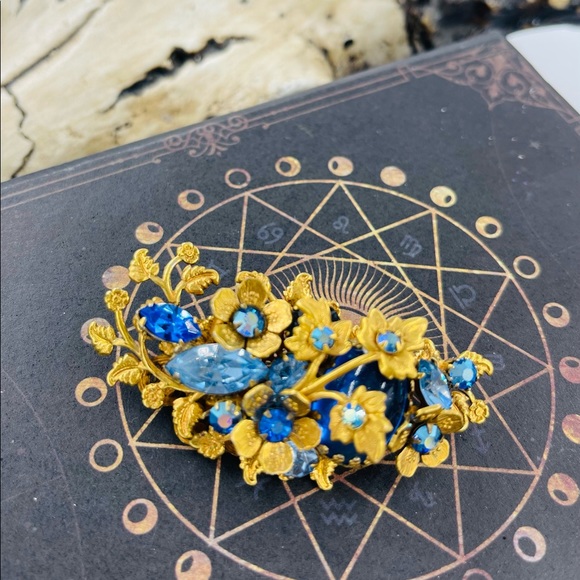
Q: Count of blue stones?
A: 14